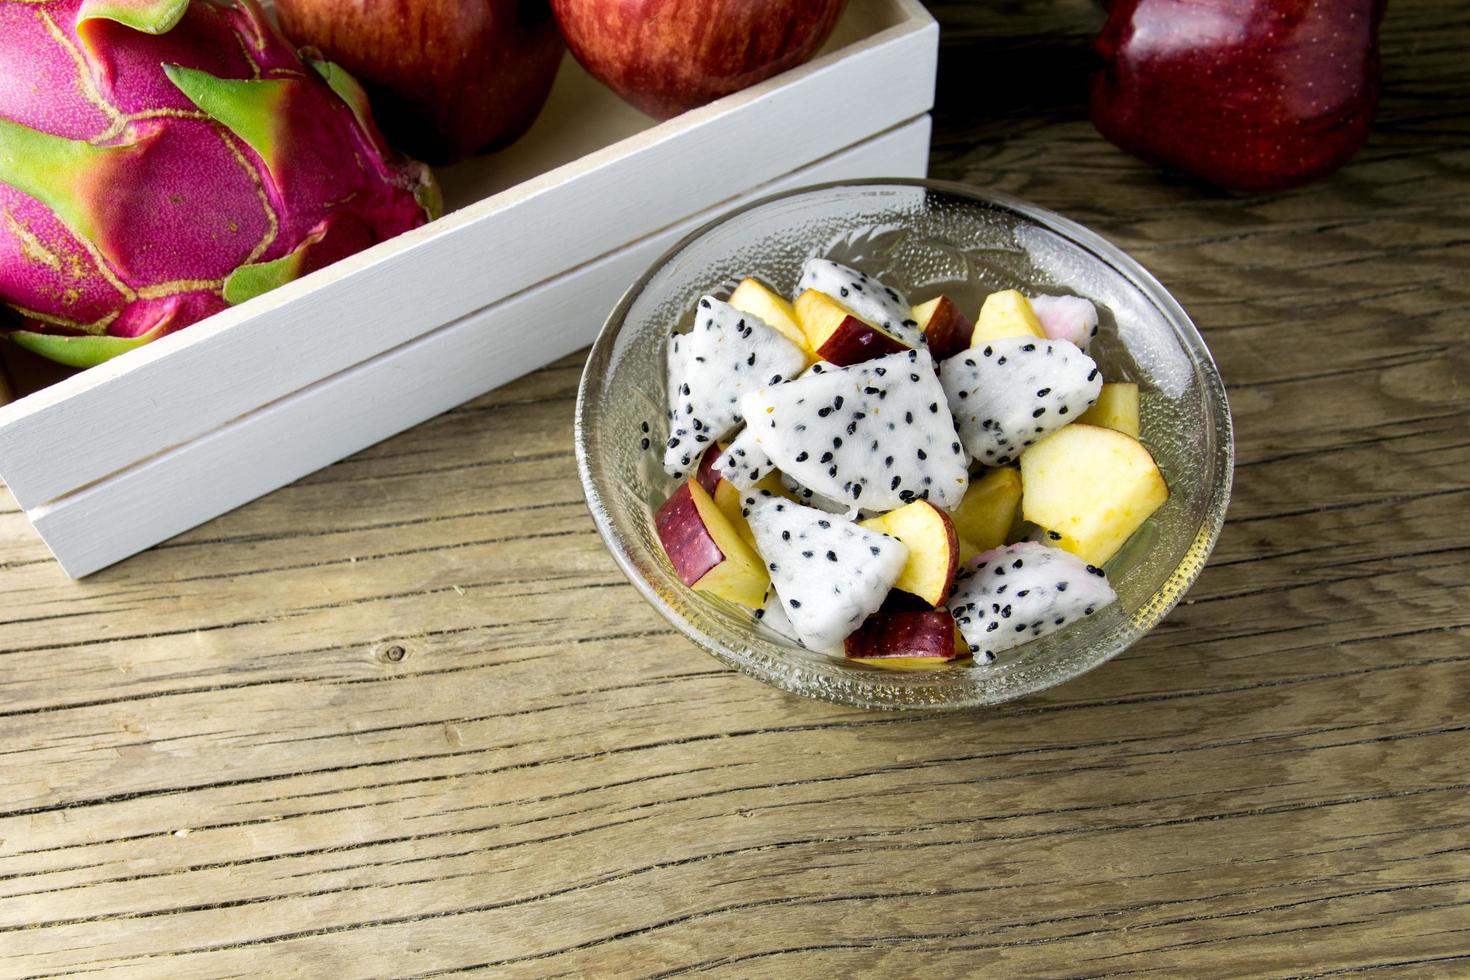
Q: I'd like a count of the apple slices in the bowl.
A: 11